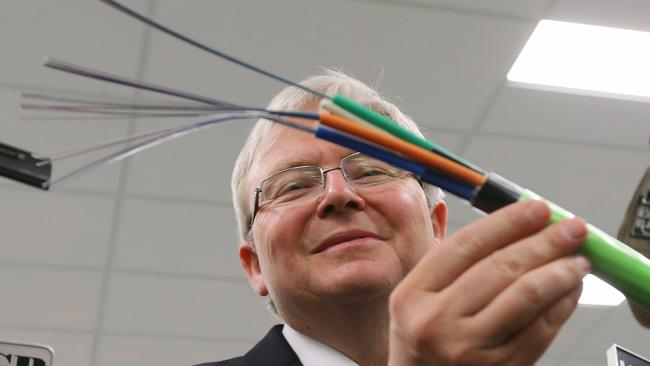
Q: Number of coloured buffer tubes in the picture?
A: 3